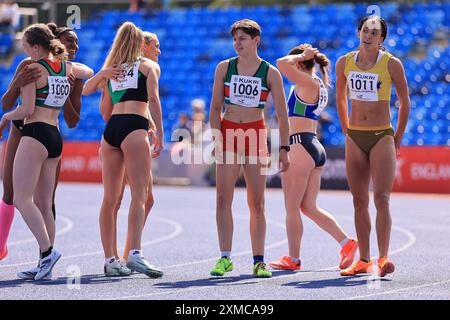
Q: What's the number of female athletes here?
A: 7